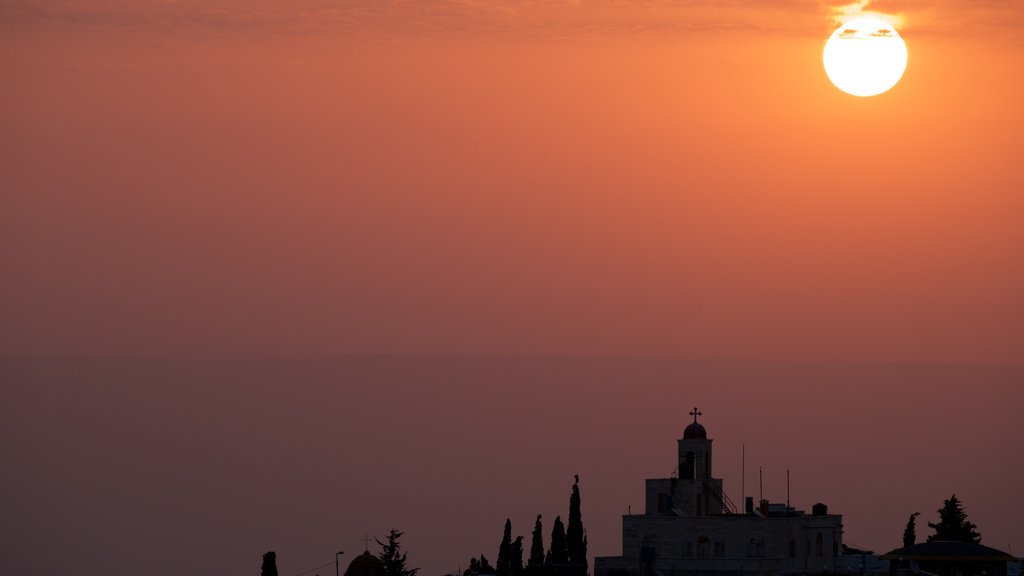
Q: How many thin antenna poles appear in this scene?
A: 3